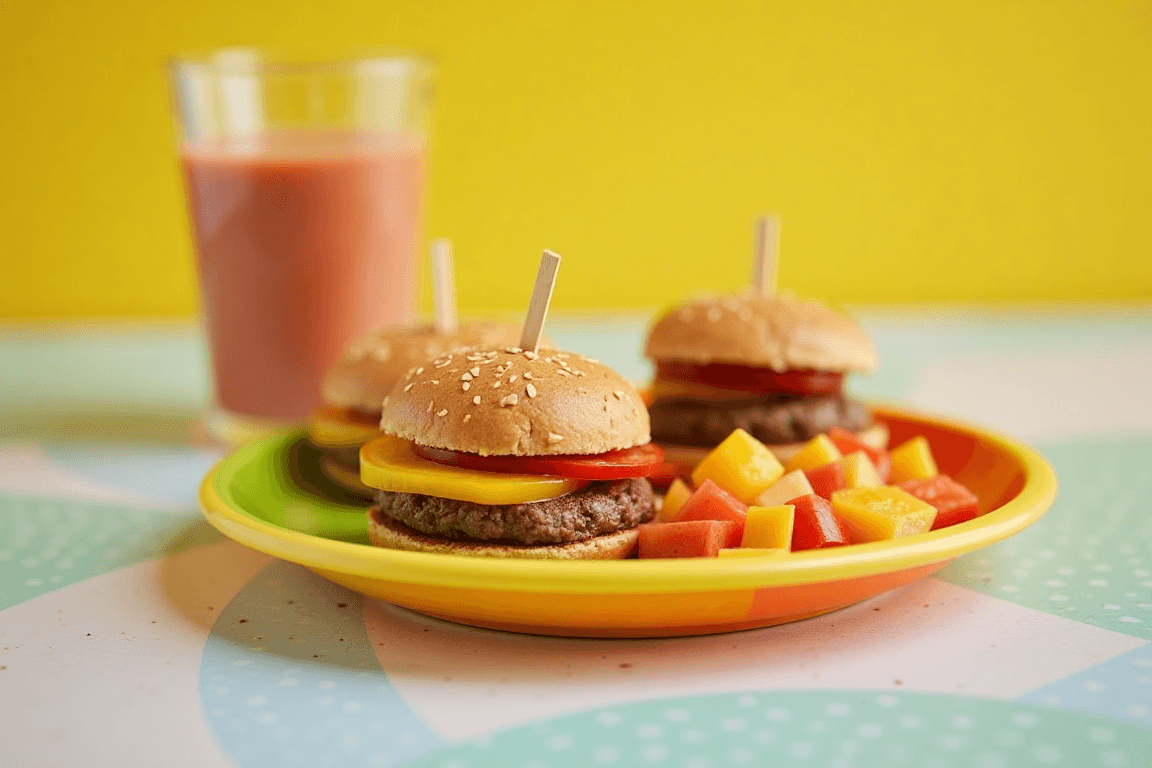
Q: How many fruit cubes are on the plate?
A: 15